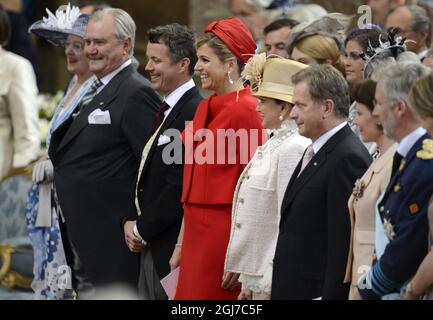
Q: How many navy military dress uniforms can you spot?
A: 1